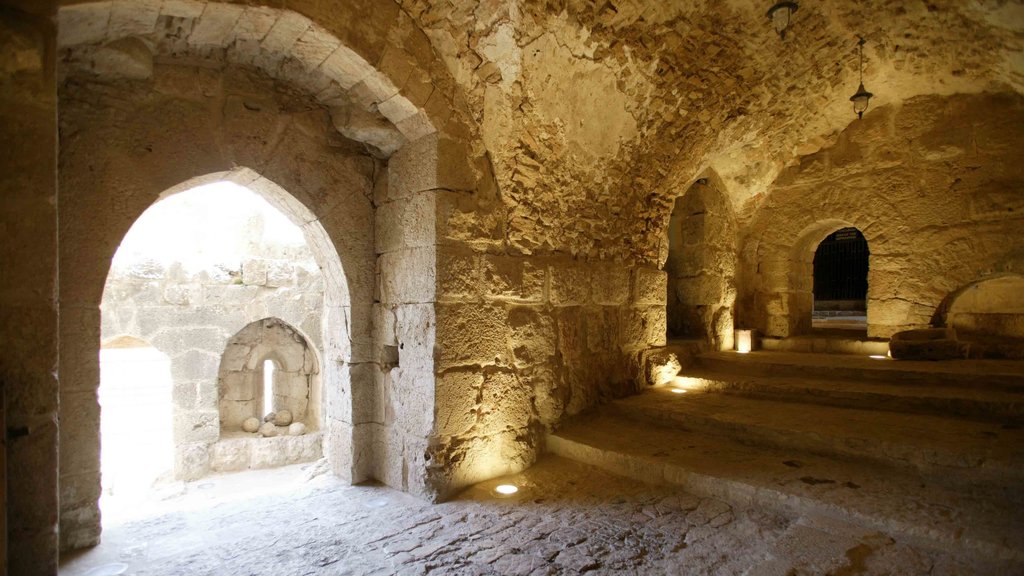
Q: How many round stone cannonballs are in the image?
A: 4